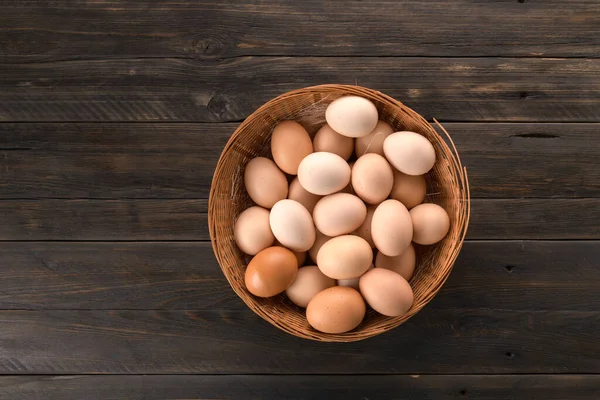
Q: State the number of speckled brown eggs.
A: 1